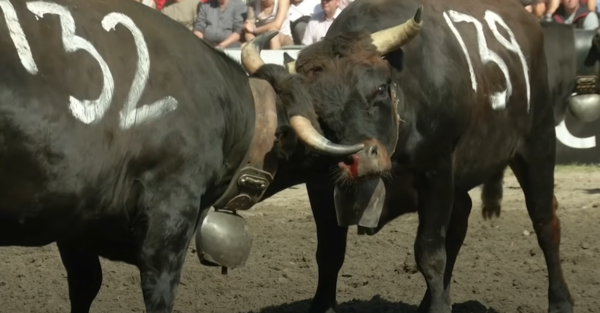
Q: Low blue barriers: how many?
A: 0